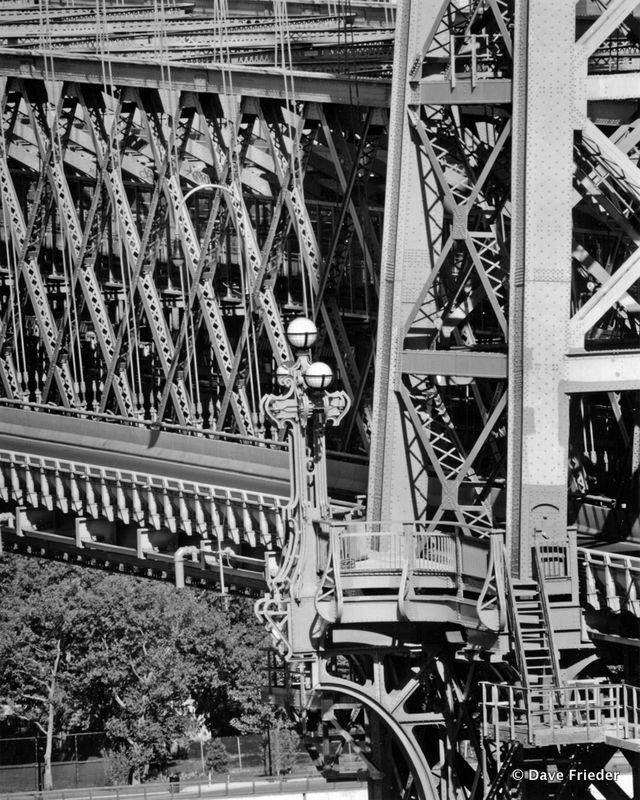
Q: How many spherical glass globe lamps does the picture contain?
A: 3